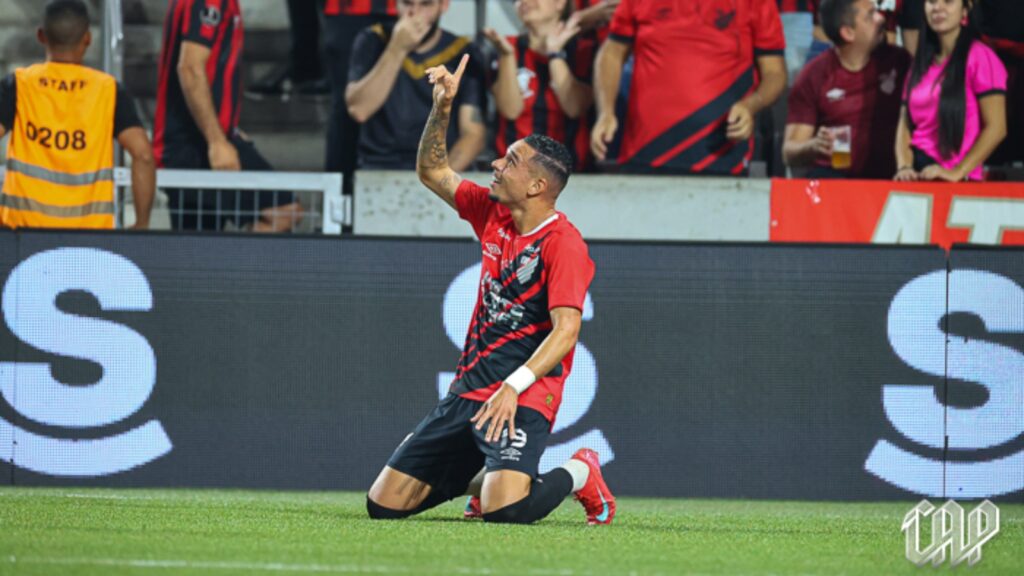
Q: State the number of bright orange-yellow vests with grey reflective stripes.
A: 1